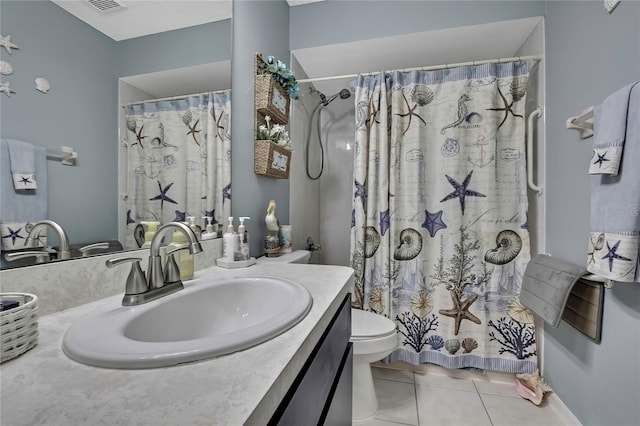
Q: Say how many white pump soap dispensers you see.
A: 2